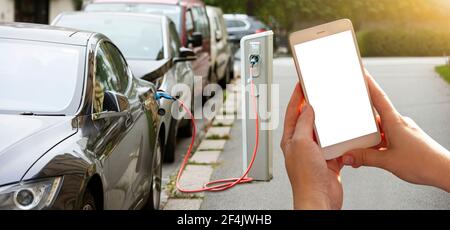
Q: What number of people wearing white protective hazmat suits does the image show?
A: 0